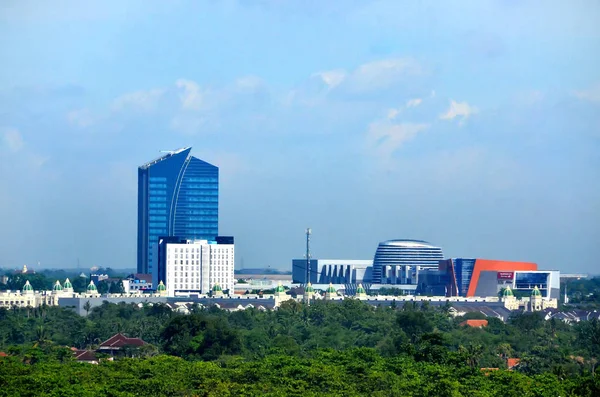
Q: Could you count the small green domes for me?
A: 12